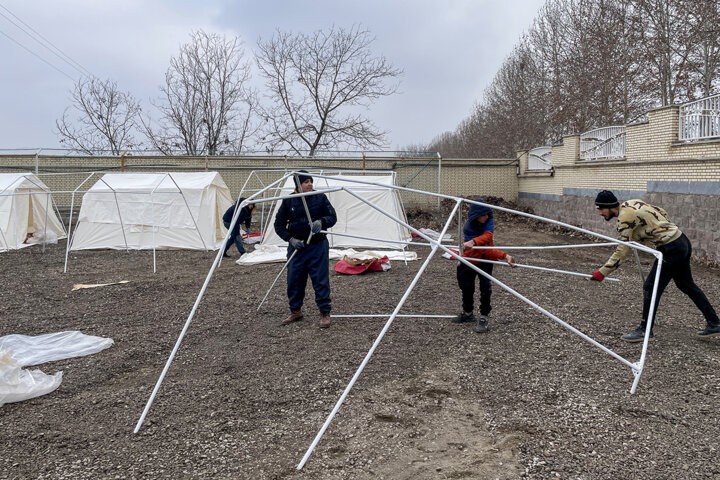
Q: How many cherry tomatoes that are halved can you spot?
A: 0